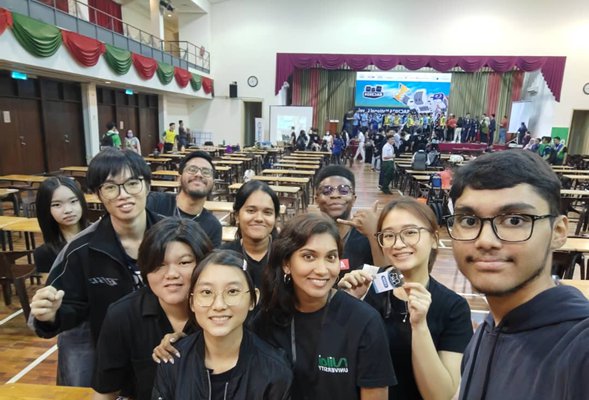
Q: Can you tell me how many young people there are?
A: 10